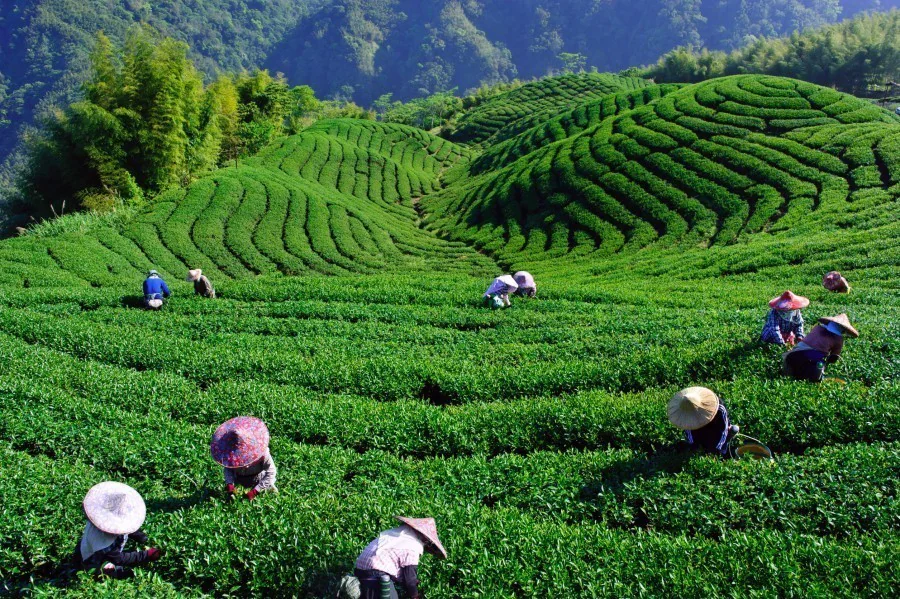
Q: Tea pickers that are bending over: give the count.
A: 11